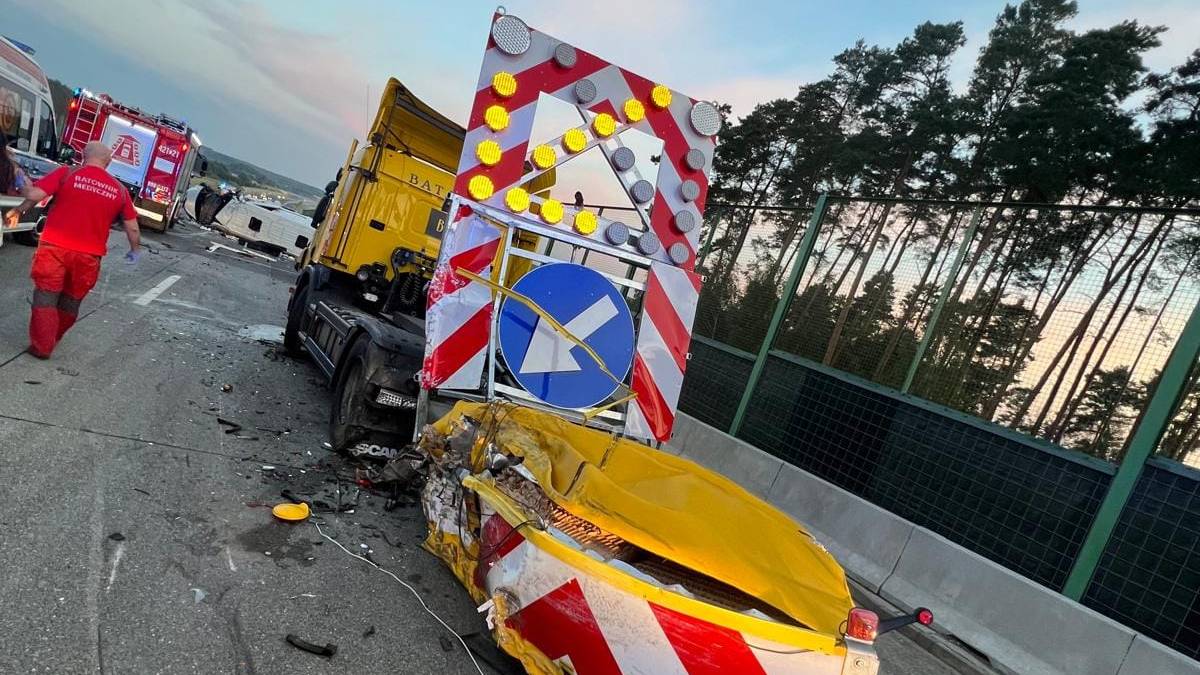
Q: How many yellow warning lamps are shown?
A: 12